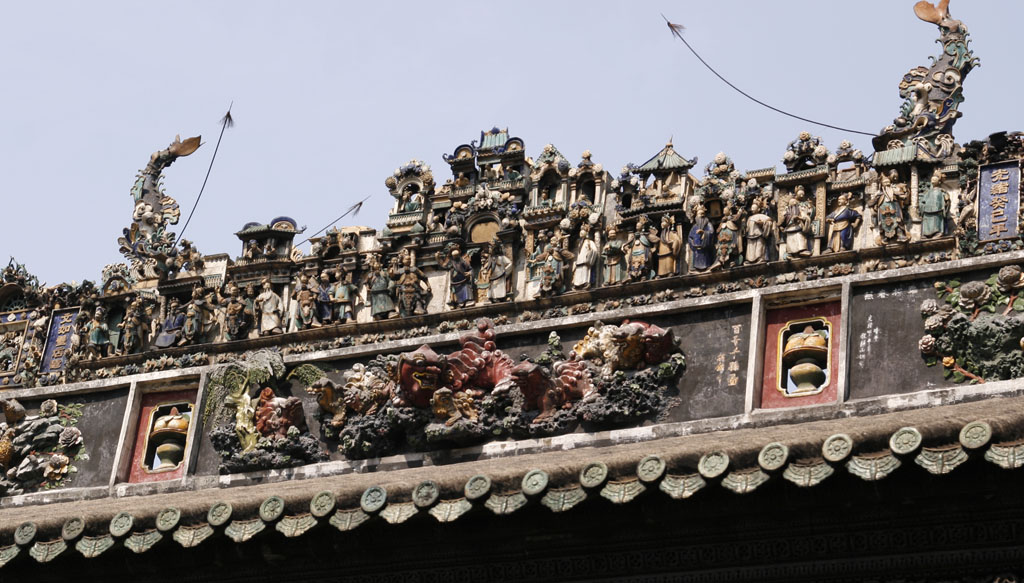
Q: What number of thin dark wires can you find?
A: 3